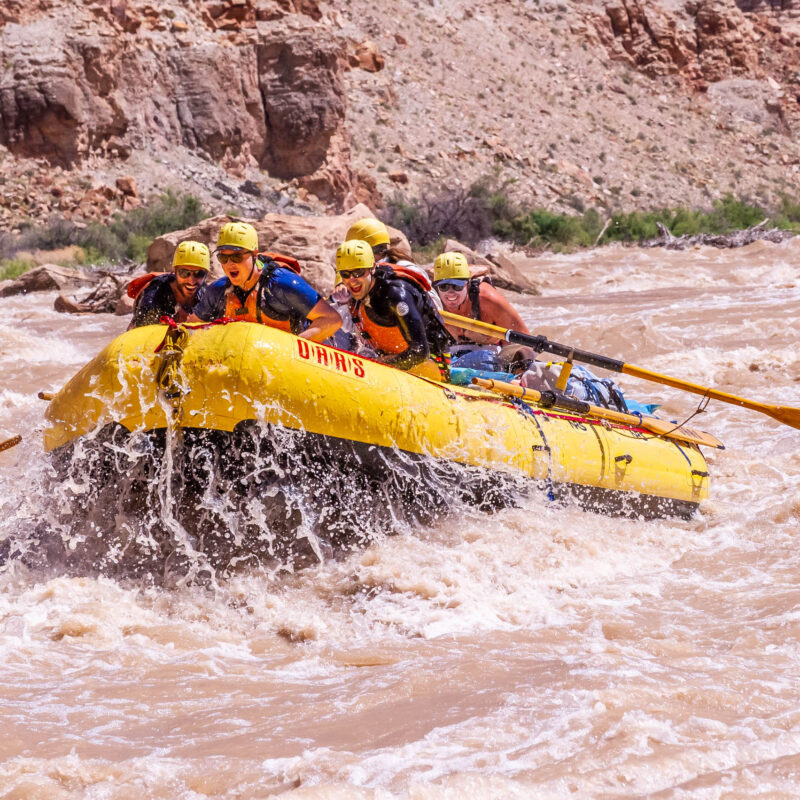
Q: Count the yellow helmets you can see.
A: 5